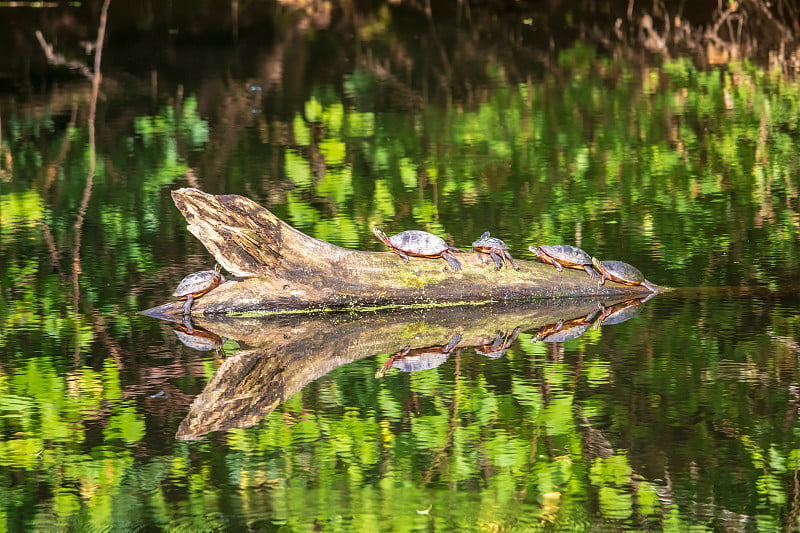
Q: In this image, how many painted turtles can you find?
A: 5